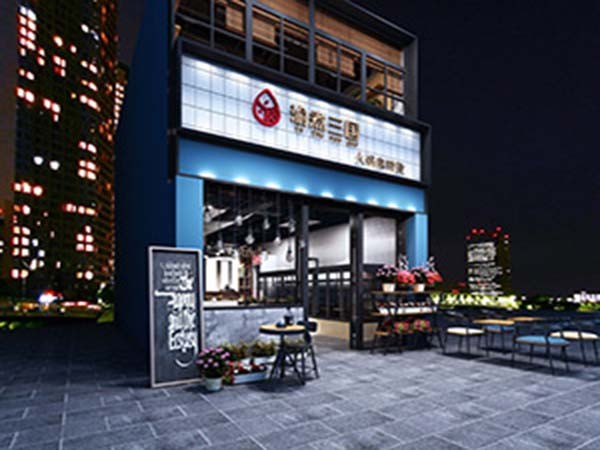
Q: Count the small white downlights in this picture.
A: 9